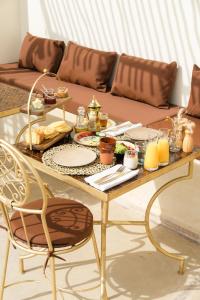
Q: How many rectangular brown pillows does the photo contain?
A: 4